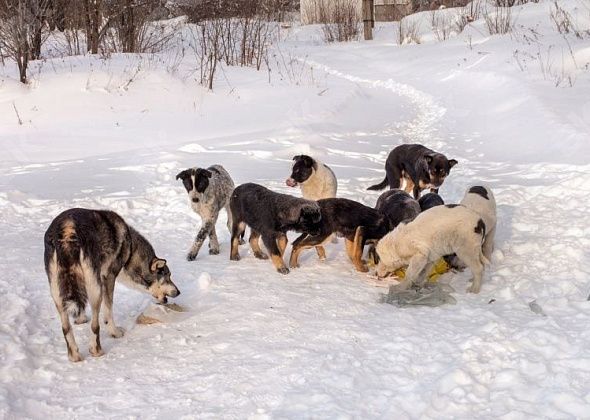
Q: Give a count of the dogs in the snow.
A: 10